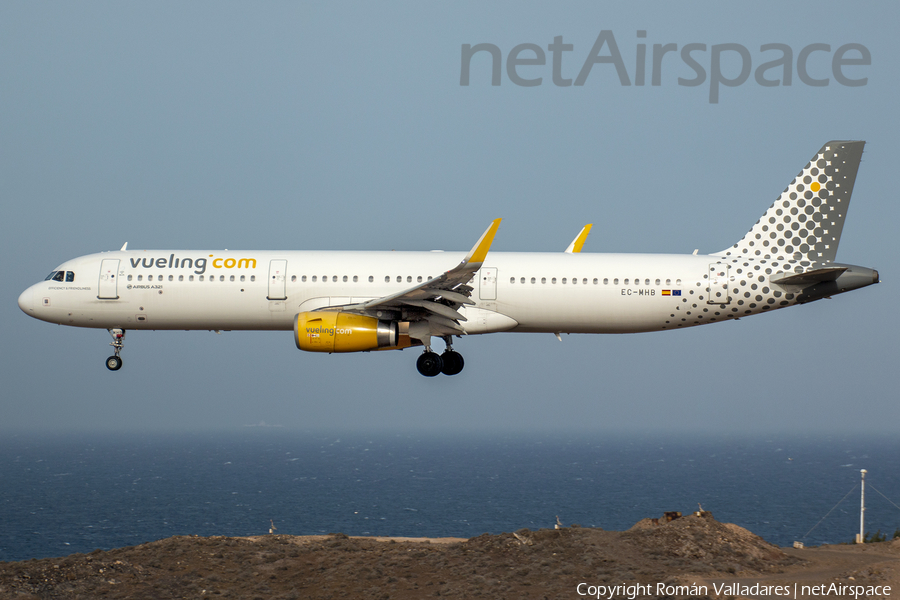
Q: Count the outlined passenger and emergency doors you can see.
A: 4